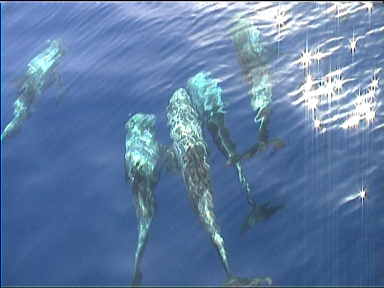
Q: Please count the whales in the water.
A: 5